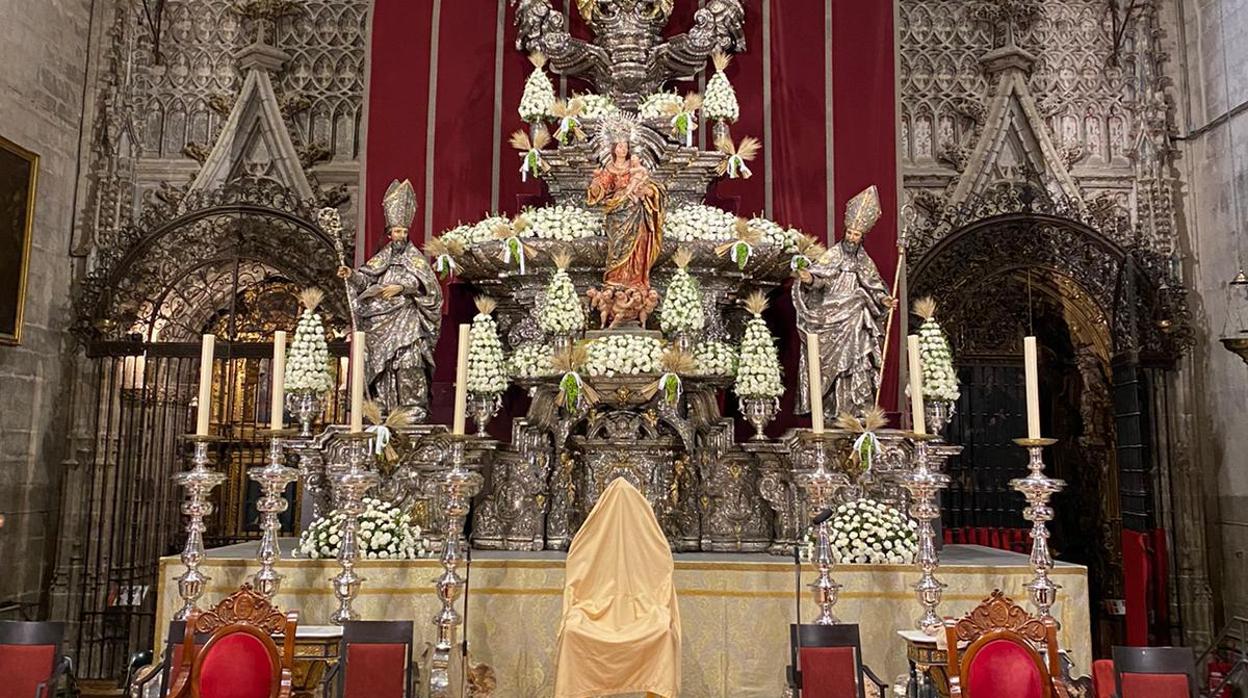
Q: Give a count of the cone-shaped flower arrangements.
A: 8